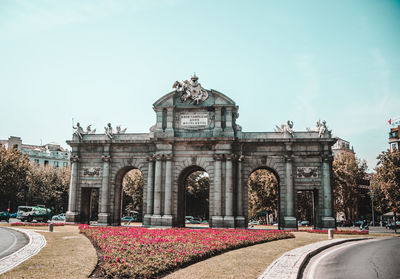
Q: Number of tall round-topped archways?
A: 3